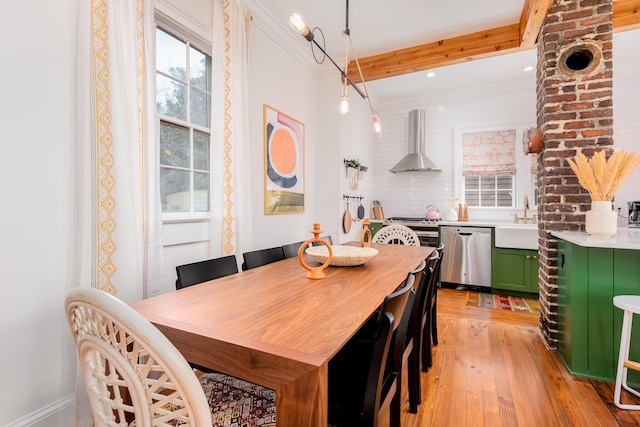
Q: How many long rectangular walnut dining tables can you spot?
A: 1